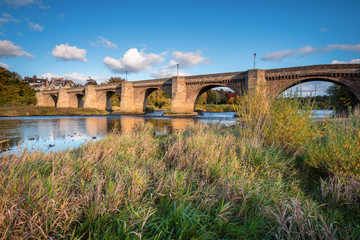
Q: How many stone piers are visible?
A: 6